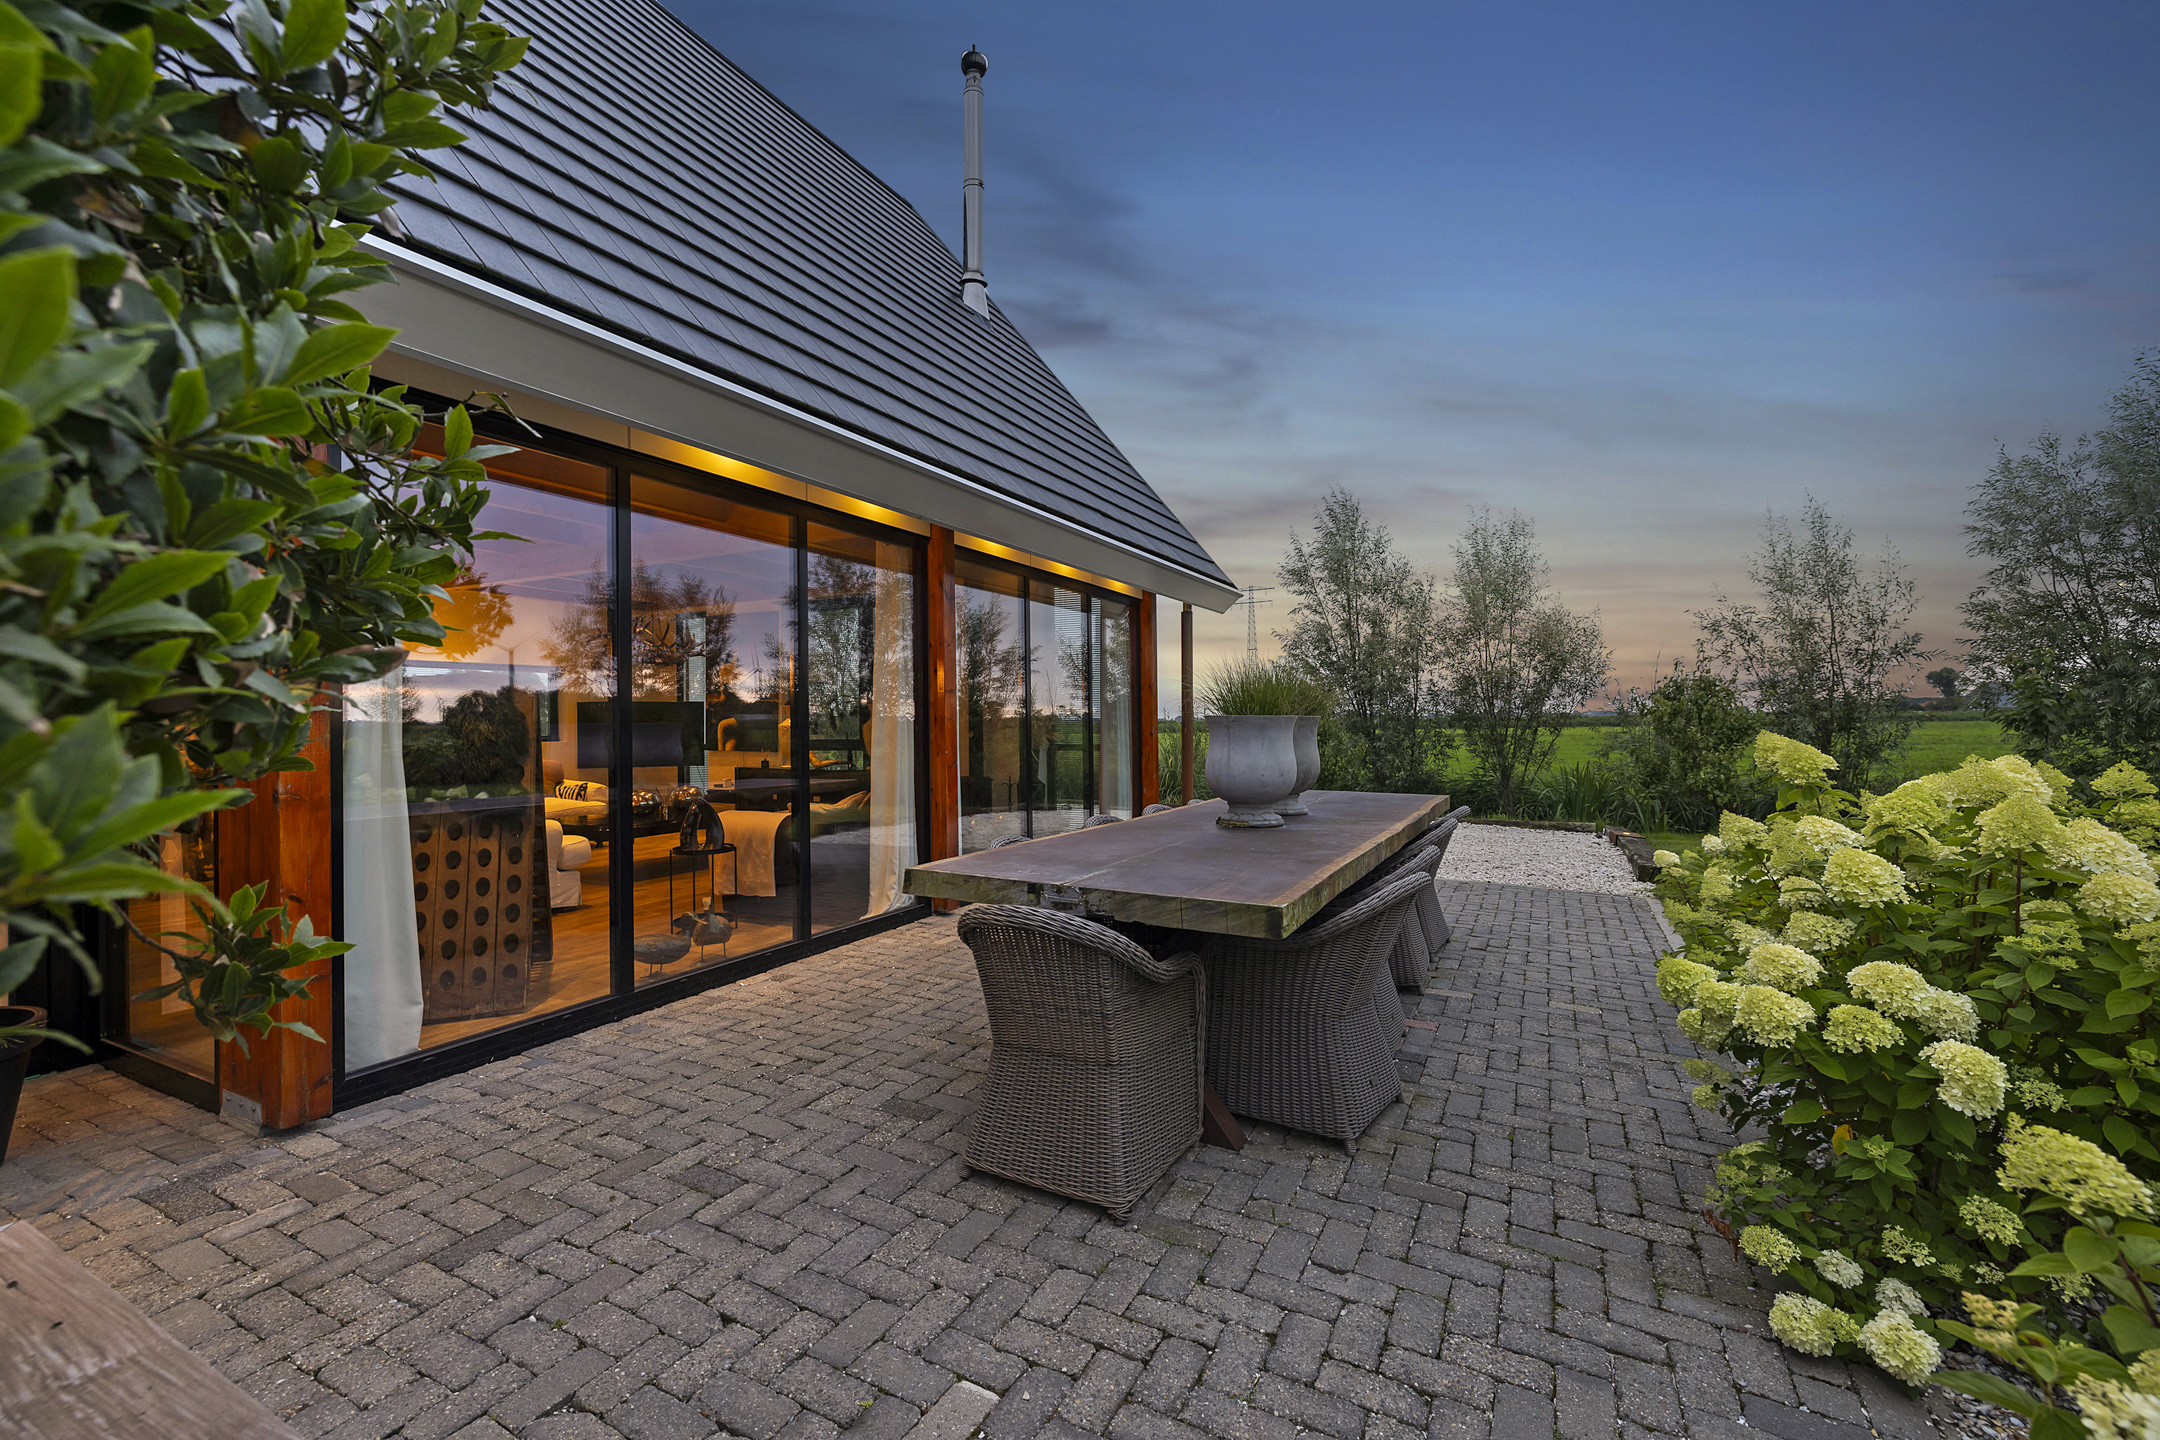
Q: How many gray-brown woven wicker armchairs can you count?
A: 9